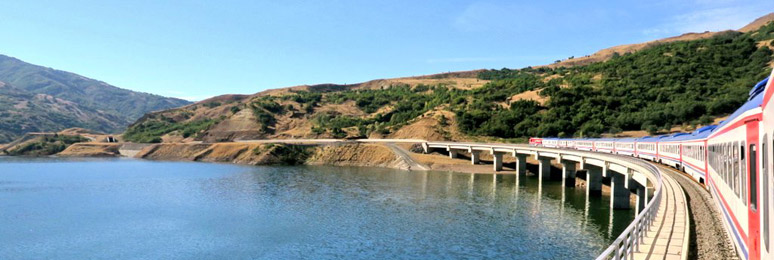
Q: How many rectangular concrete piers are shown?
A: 9